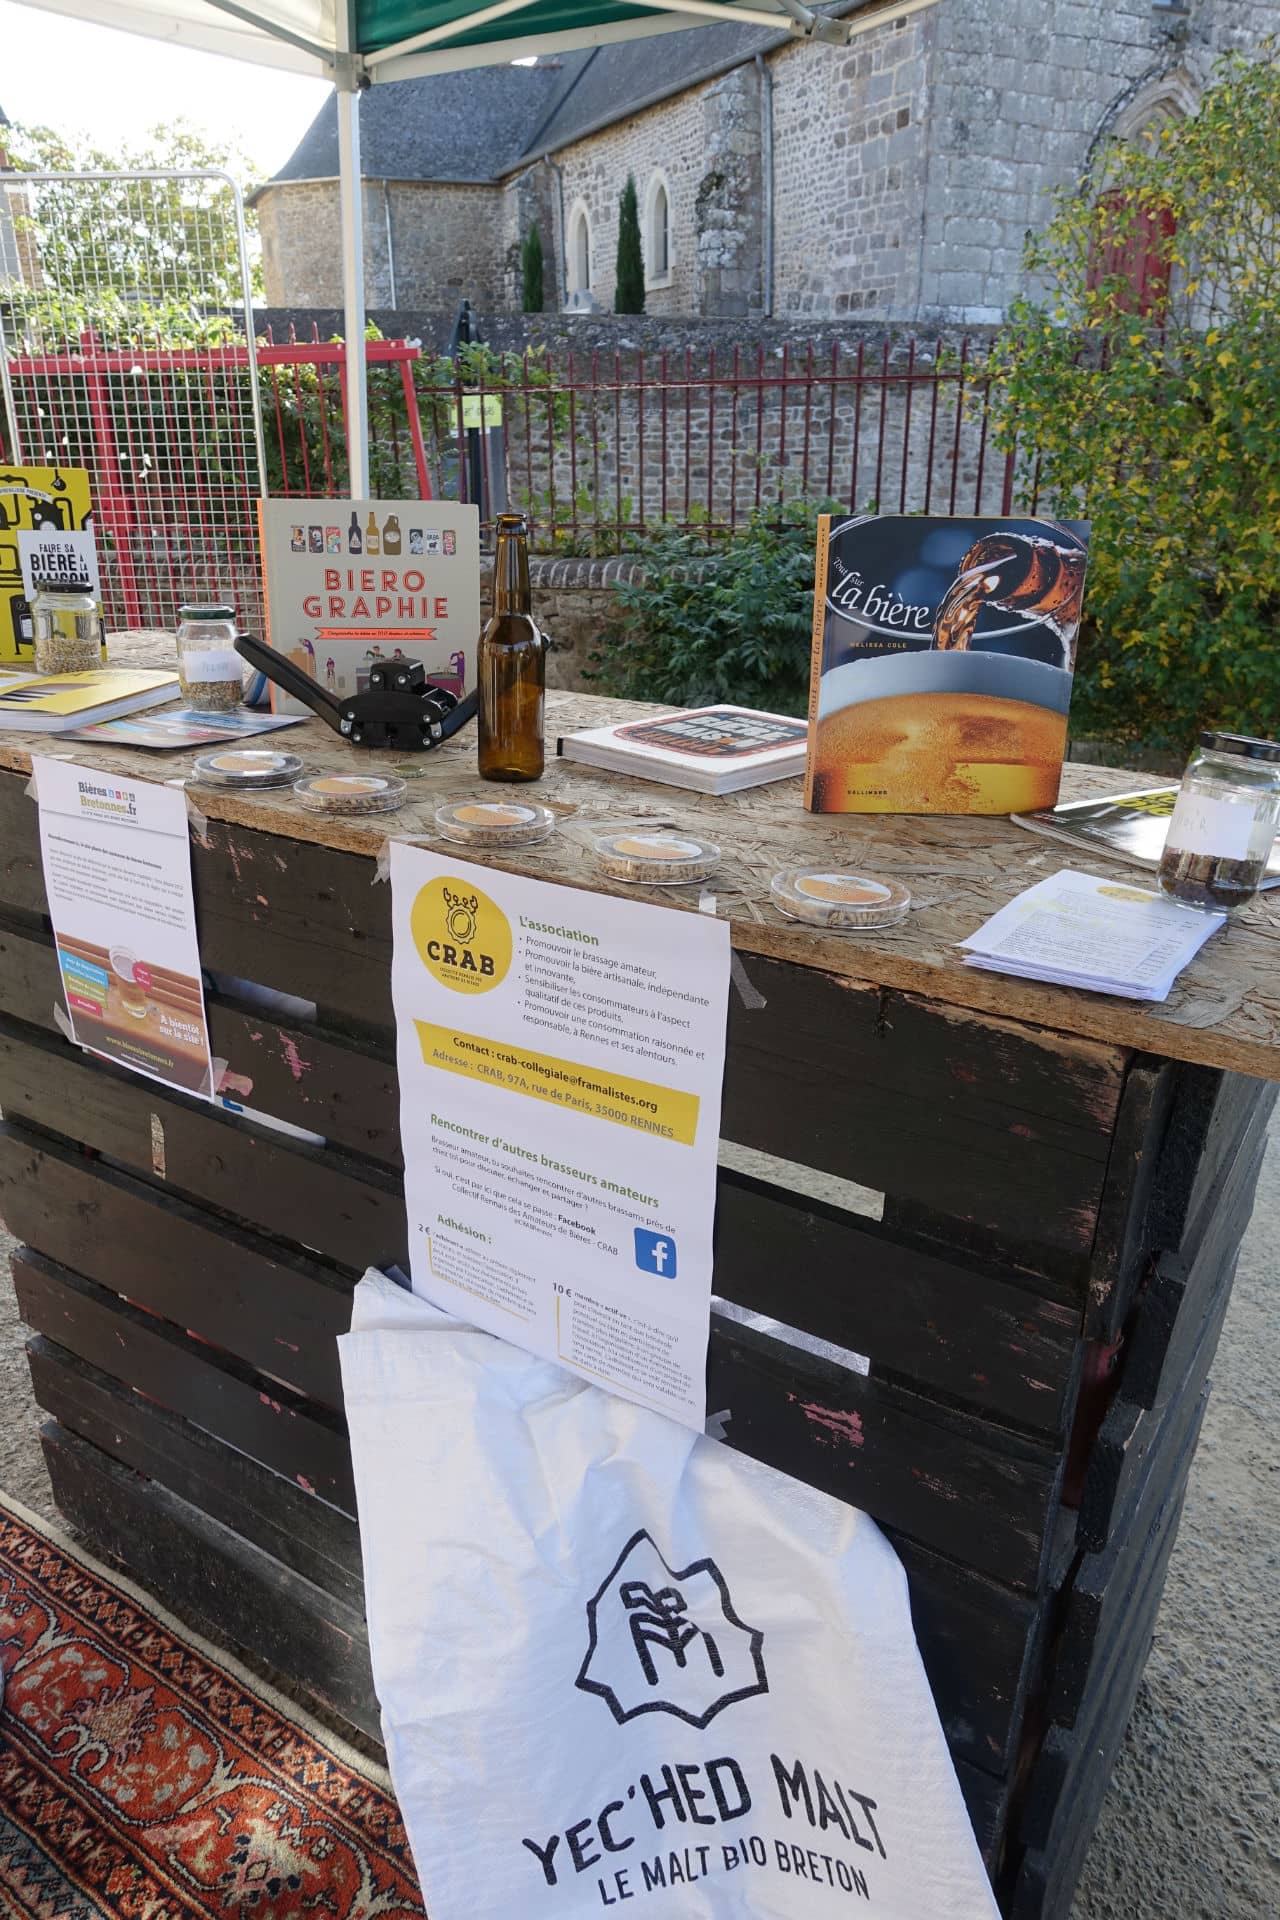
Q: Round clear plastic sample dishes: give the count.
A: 5